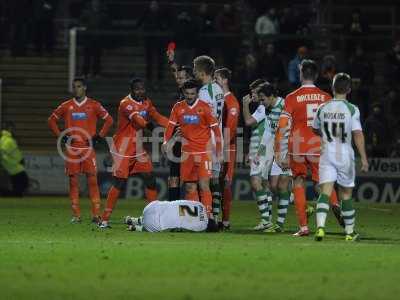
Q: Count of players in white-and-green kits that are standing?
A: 4